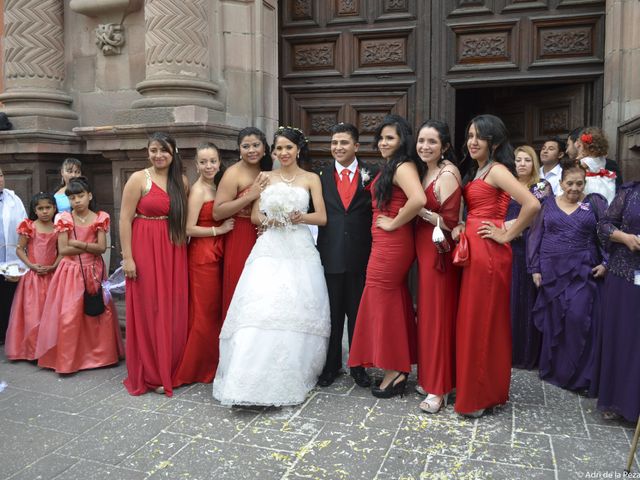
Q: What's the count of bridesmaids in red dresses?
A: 6